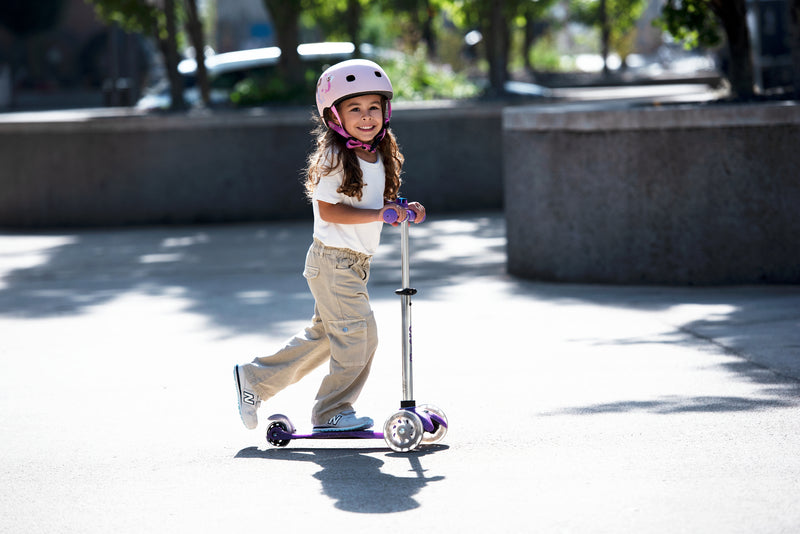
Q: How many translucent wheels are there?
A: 2